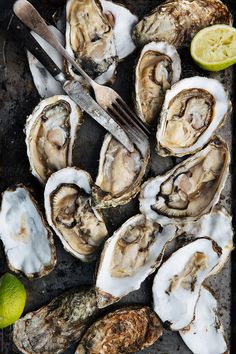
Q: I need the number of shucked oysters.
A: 9